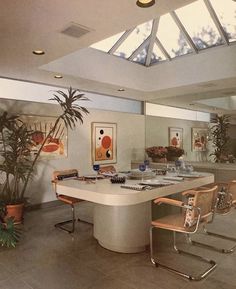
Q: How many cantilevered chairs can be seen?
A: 4